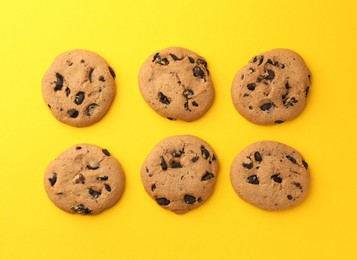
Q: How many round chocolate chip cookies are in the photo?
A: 6